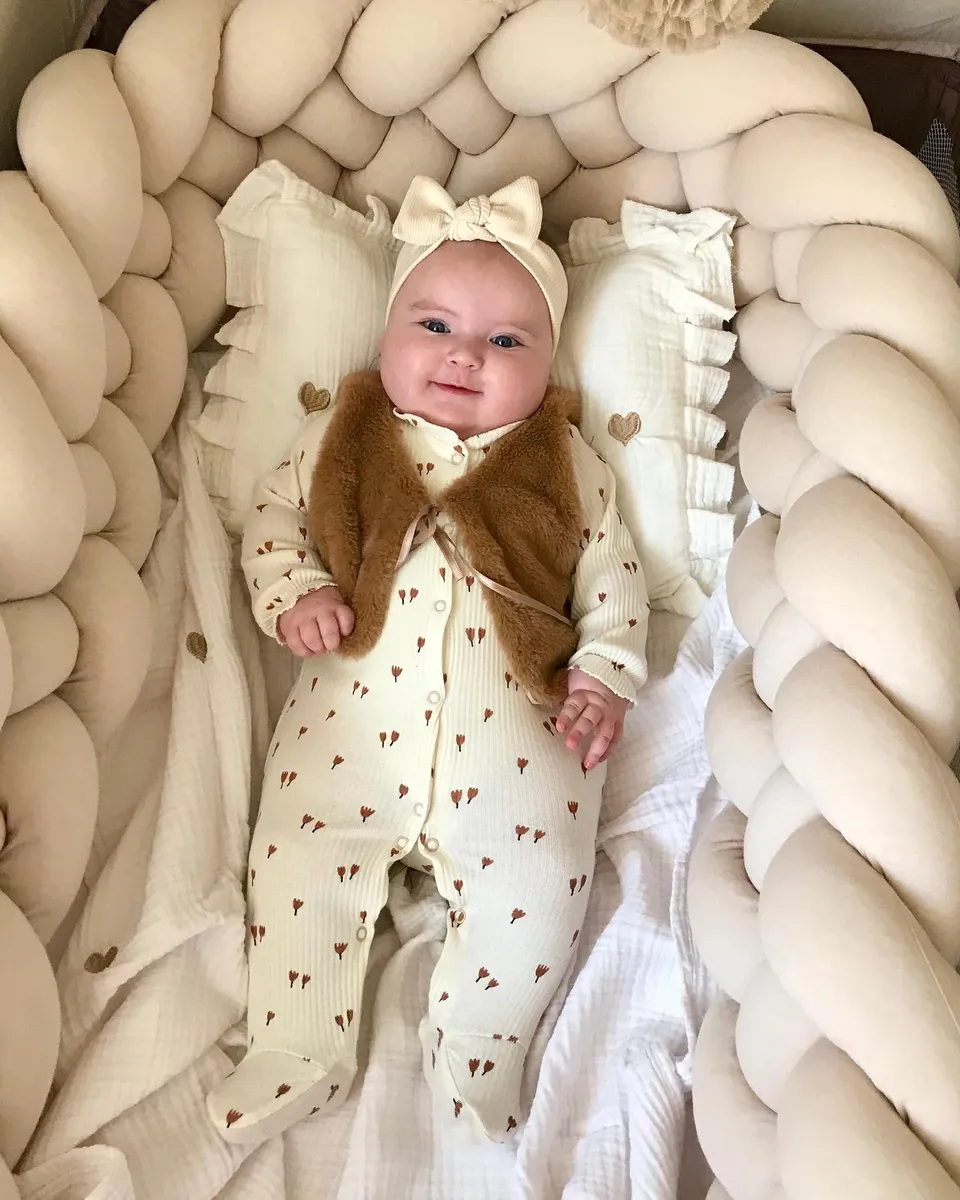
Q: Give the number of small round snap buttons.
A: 9